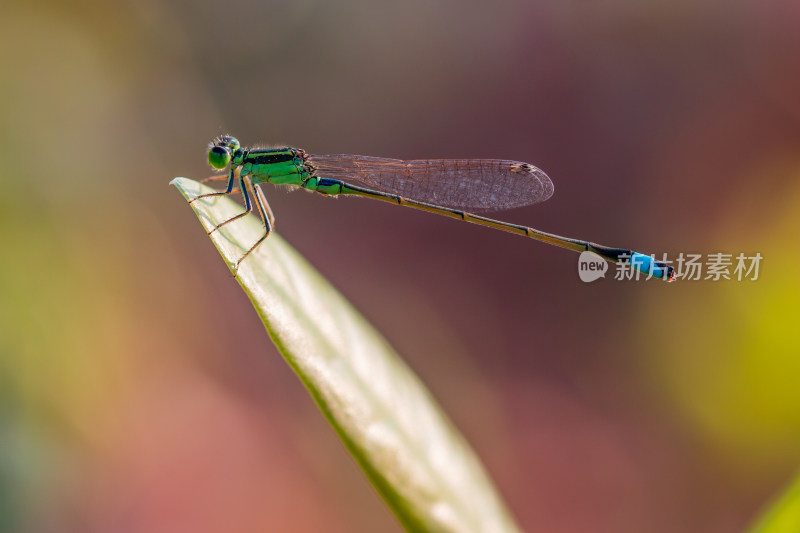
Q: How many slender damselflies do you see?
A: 1